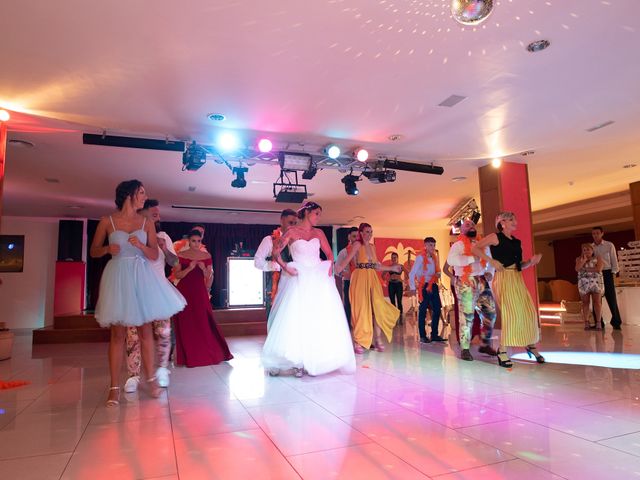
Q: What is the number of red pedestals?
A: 1